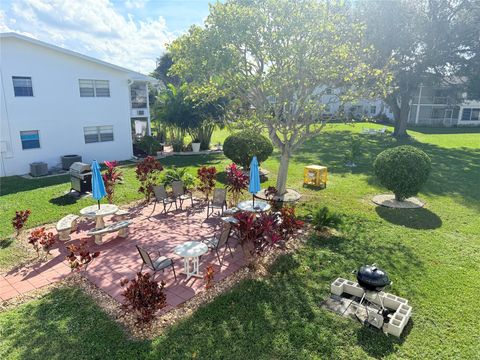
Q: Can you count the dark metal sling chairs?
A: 5